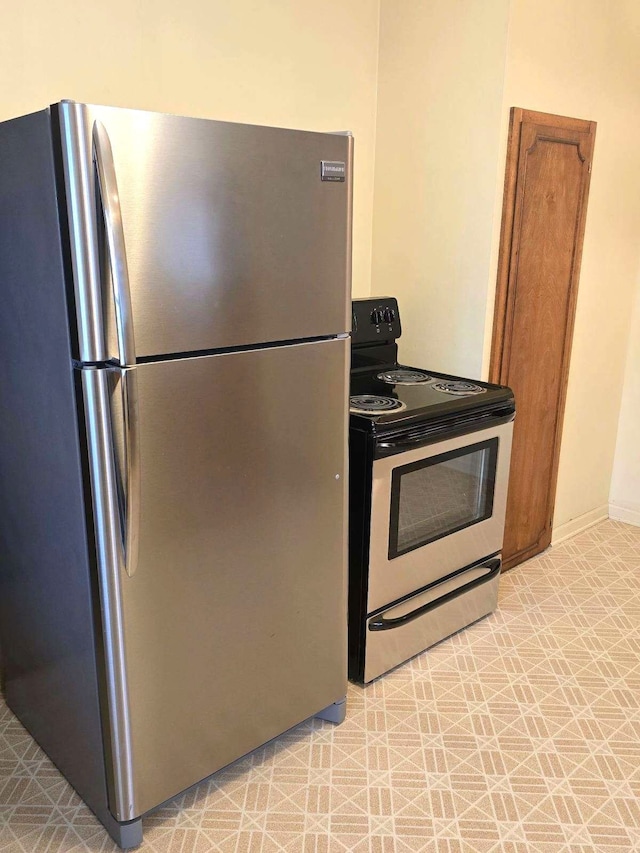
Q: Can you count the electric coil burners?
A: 3